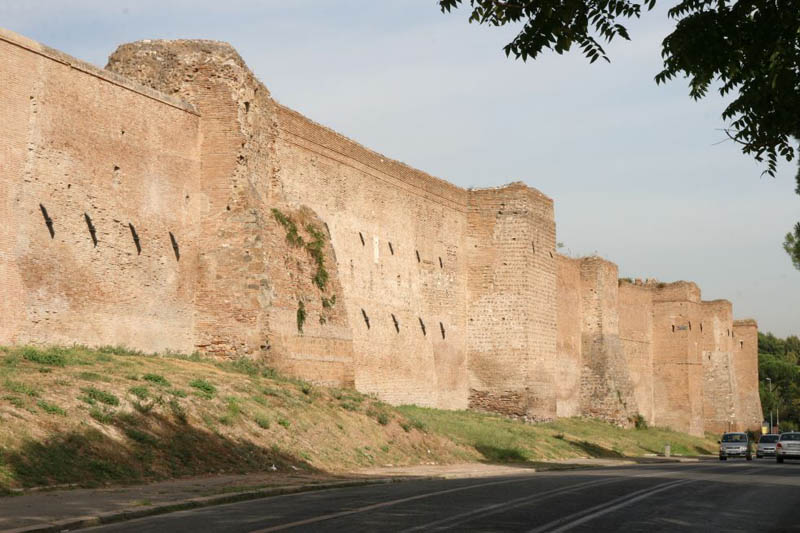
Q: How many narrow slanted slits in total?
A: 12